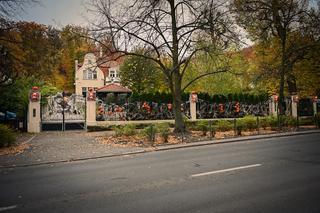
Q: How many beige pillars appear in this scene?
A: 6